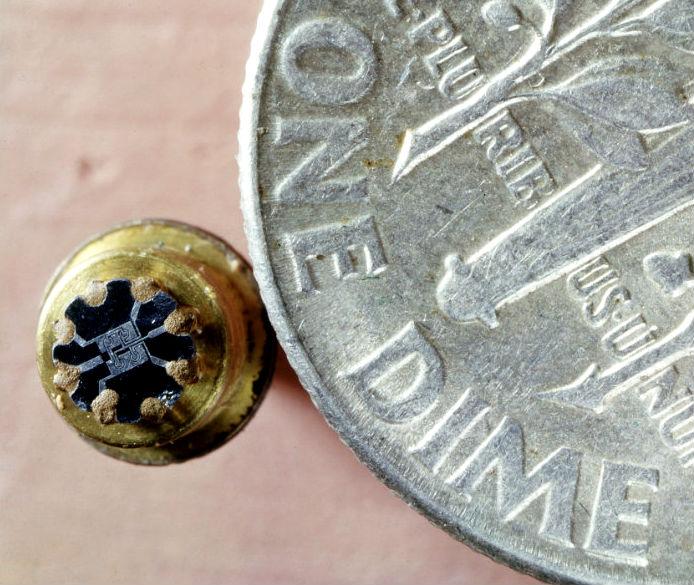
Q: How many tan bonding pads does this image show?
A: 8